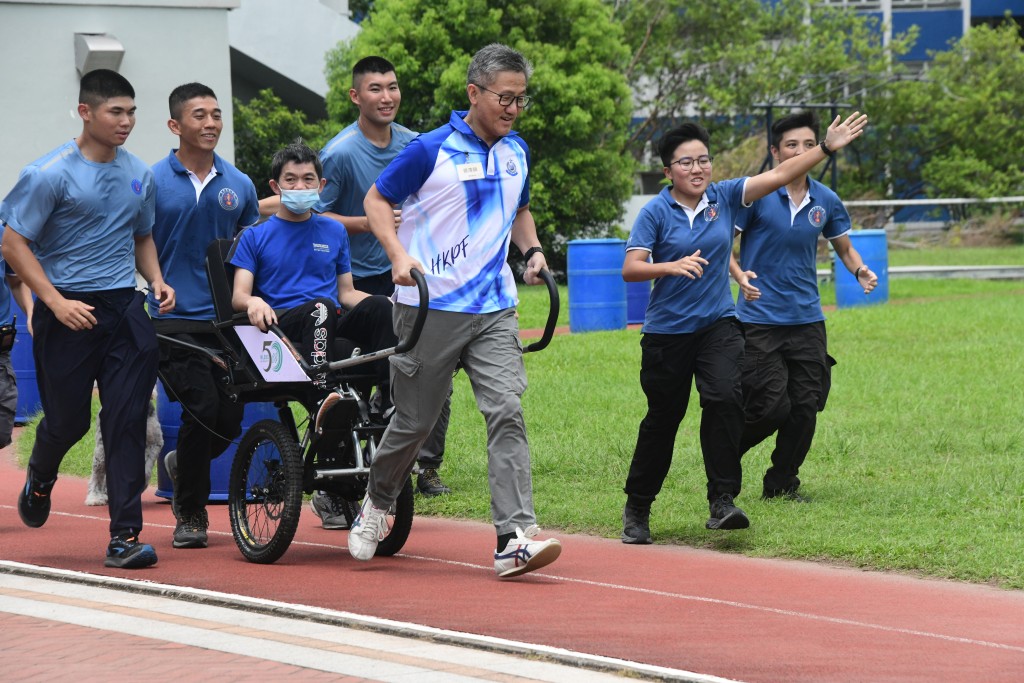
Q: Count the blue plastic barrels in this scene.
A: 5